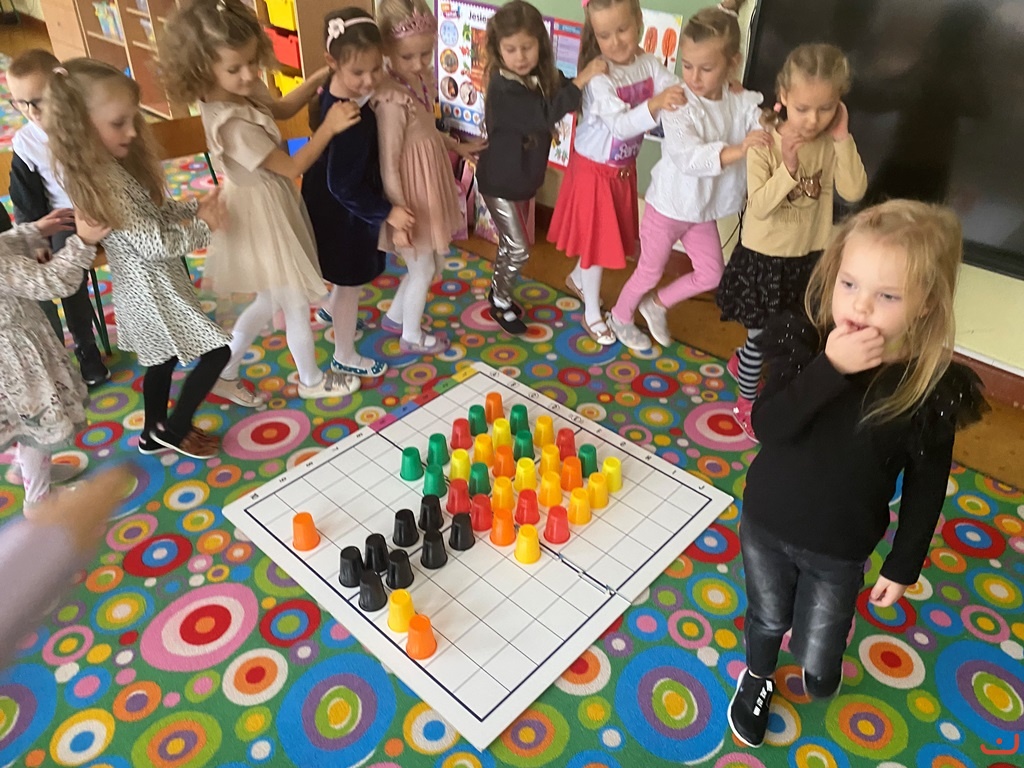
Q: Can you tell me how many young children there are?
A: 11